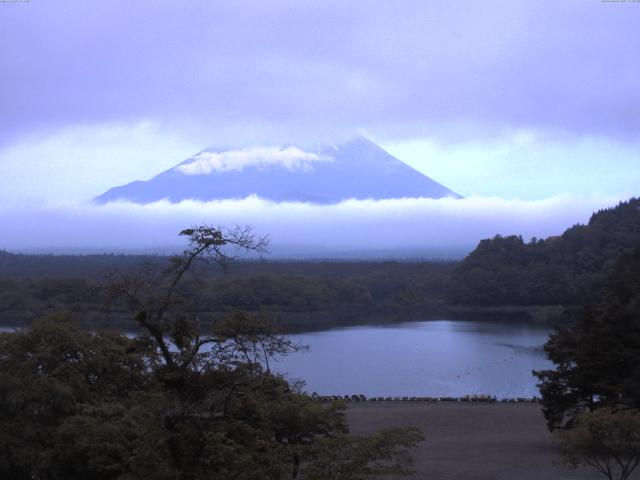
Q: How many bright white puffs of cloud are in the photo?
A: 1